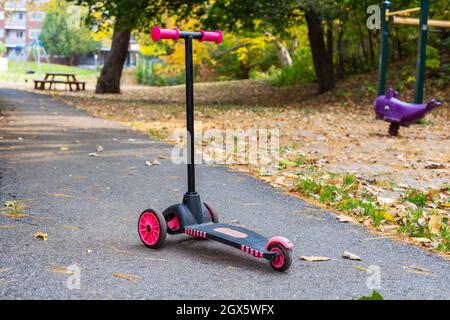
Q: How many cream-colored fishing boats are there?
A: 0